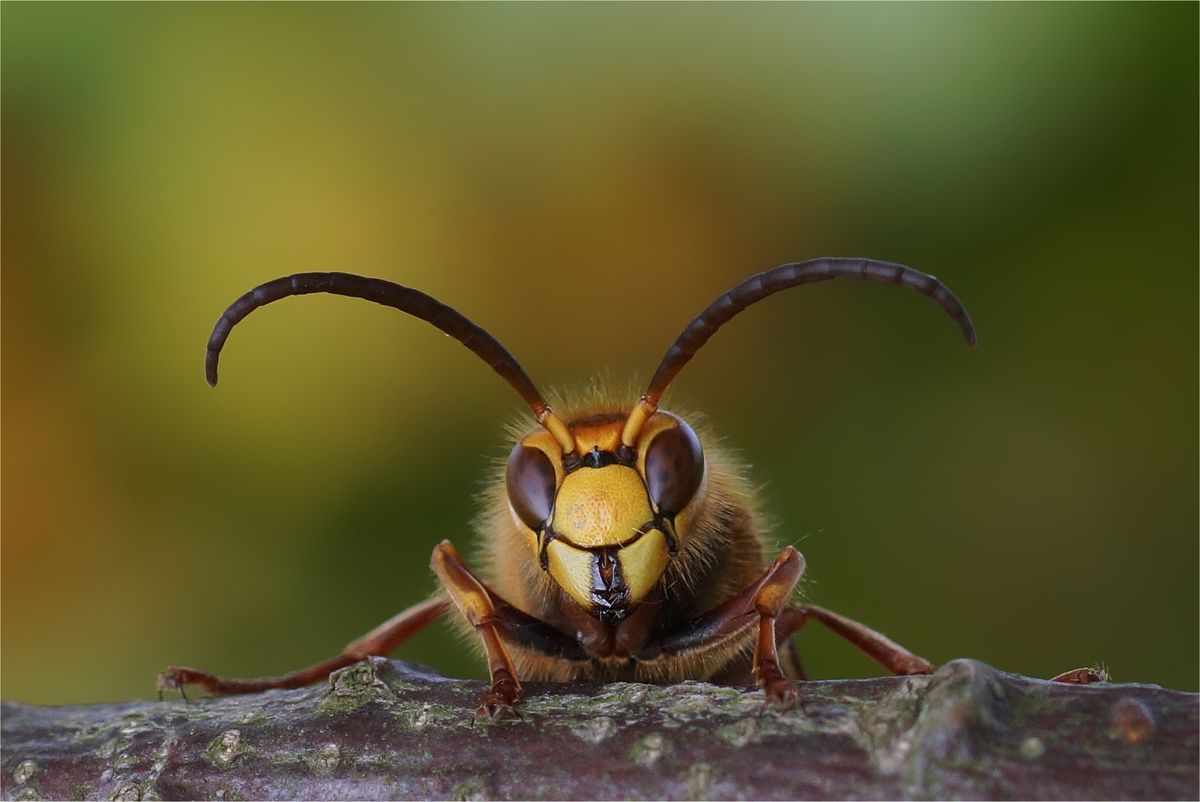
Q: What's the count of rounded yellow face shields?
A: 1